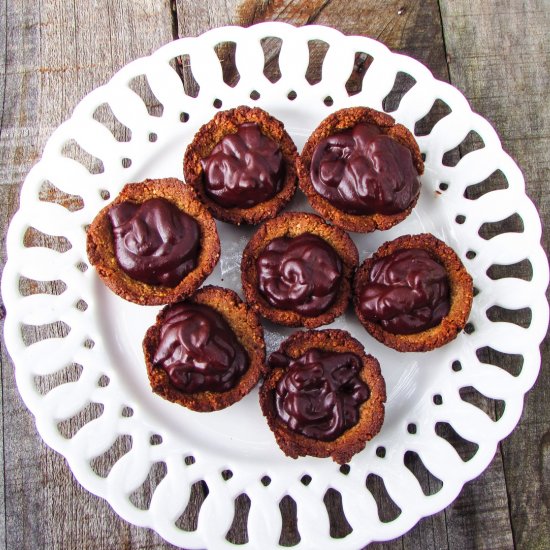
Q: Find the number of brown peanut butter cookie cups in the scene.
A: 7